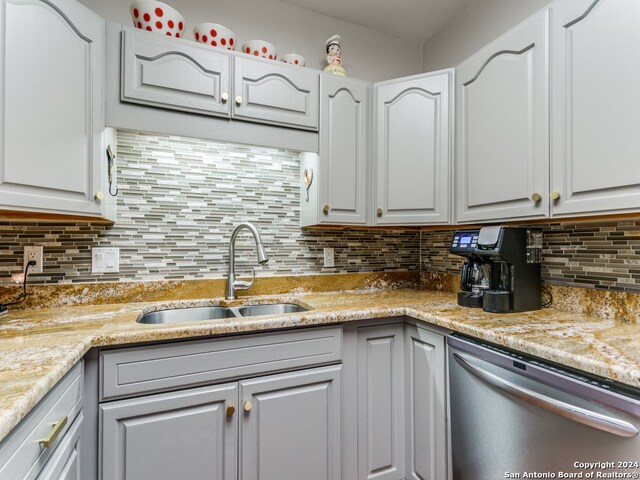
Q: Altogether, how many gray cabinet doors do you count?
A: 12